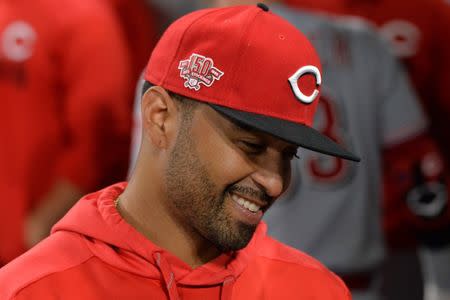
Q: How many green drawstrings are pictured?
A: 0